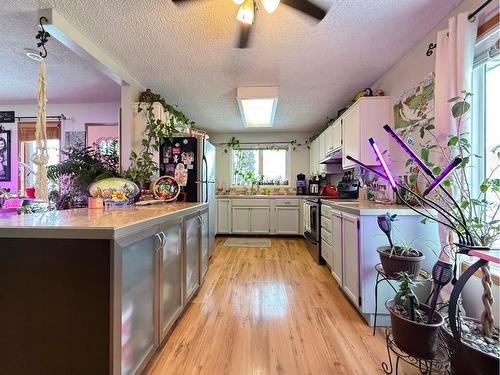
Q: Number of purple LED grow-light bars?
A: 4